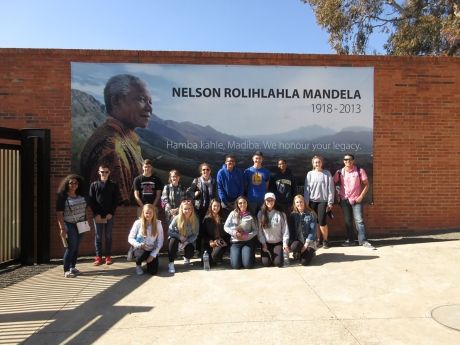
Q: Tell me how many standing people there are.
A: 10